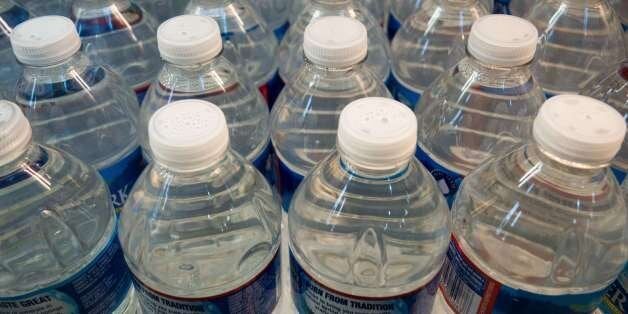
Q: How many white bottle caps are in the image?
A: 8